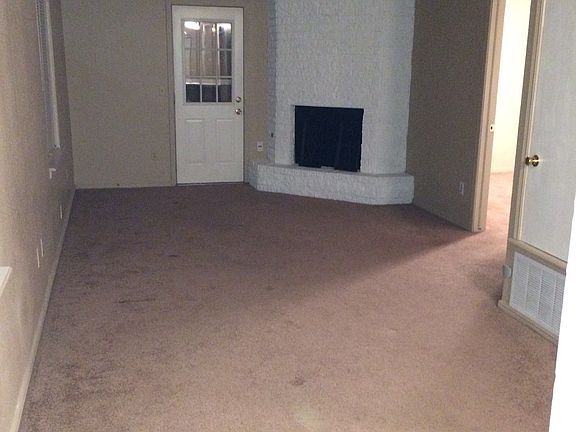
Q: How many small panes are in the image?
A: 9